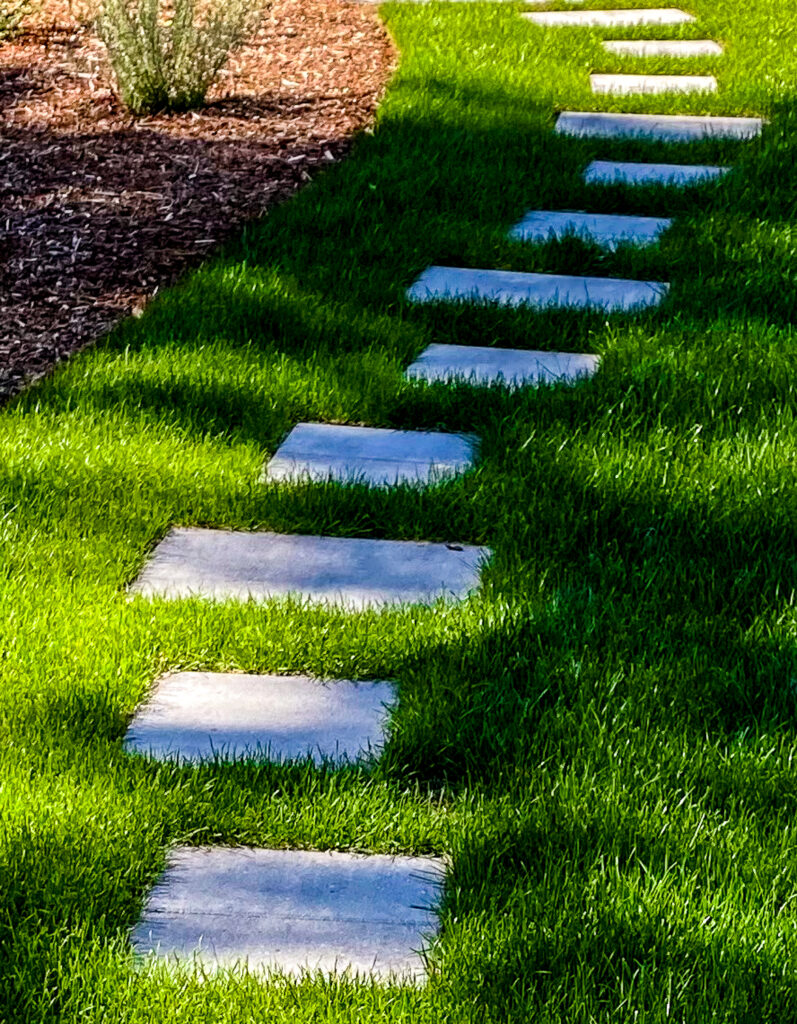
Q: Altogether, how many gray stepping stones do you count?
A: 12